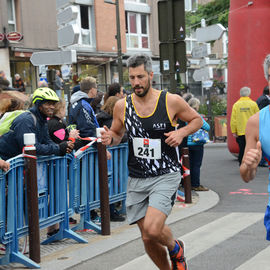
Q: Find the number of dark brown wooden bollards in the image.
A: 3